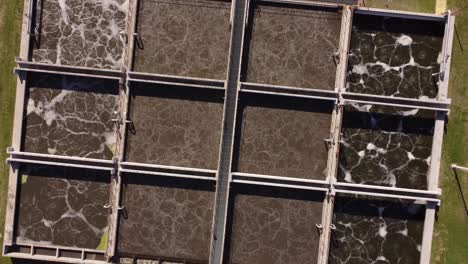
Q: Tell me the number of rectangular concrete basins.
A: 12